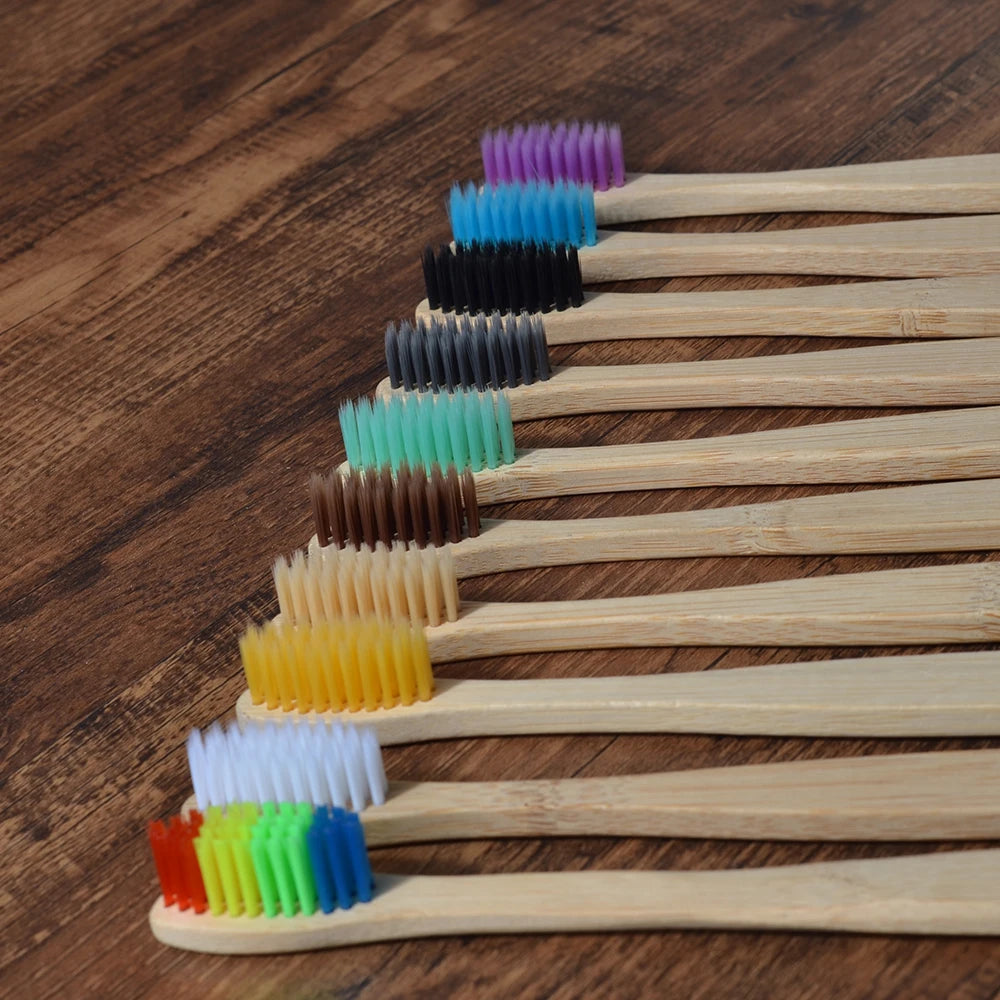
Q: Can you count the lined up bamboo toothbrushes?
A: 10